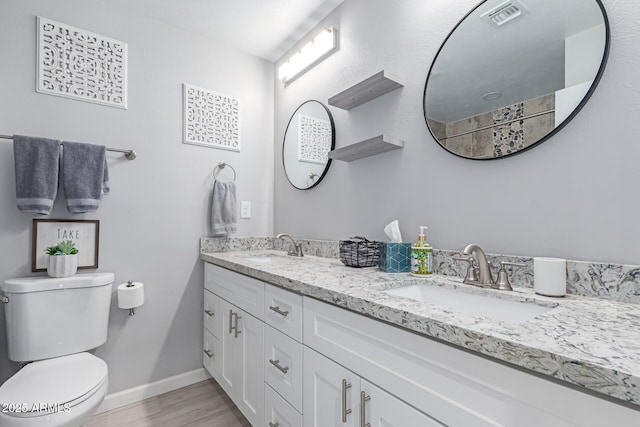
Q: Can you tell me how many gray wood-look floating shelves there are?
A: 2